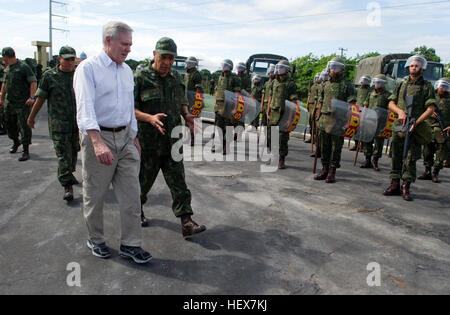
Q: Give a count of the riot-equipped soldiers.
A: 13